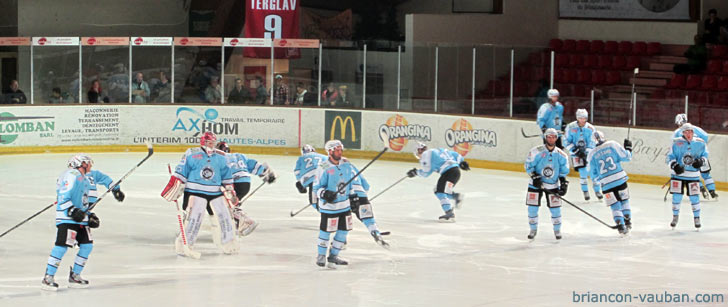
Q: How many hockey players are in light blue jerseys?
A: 14